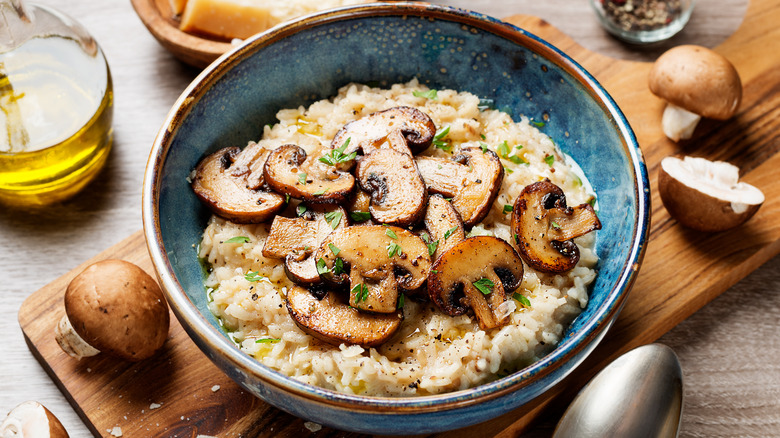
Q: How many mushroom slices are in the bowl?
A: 11